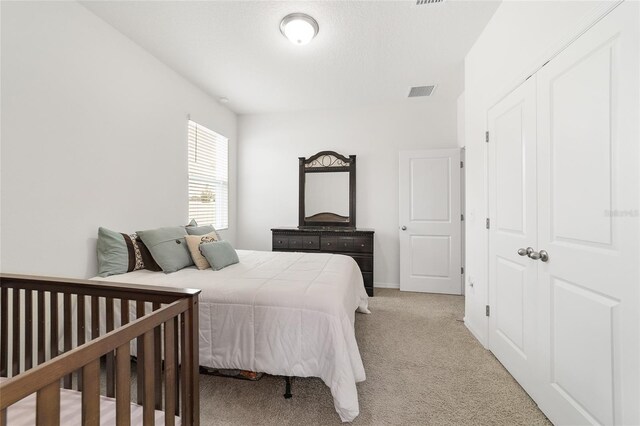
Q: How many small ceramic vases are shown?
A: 0